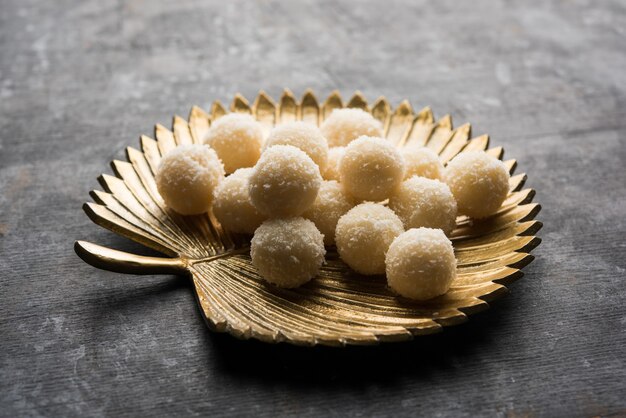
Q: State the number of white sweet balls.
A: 15